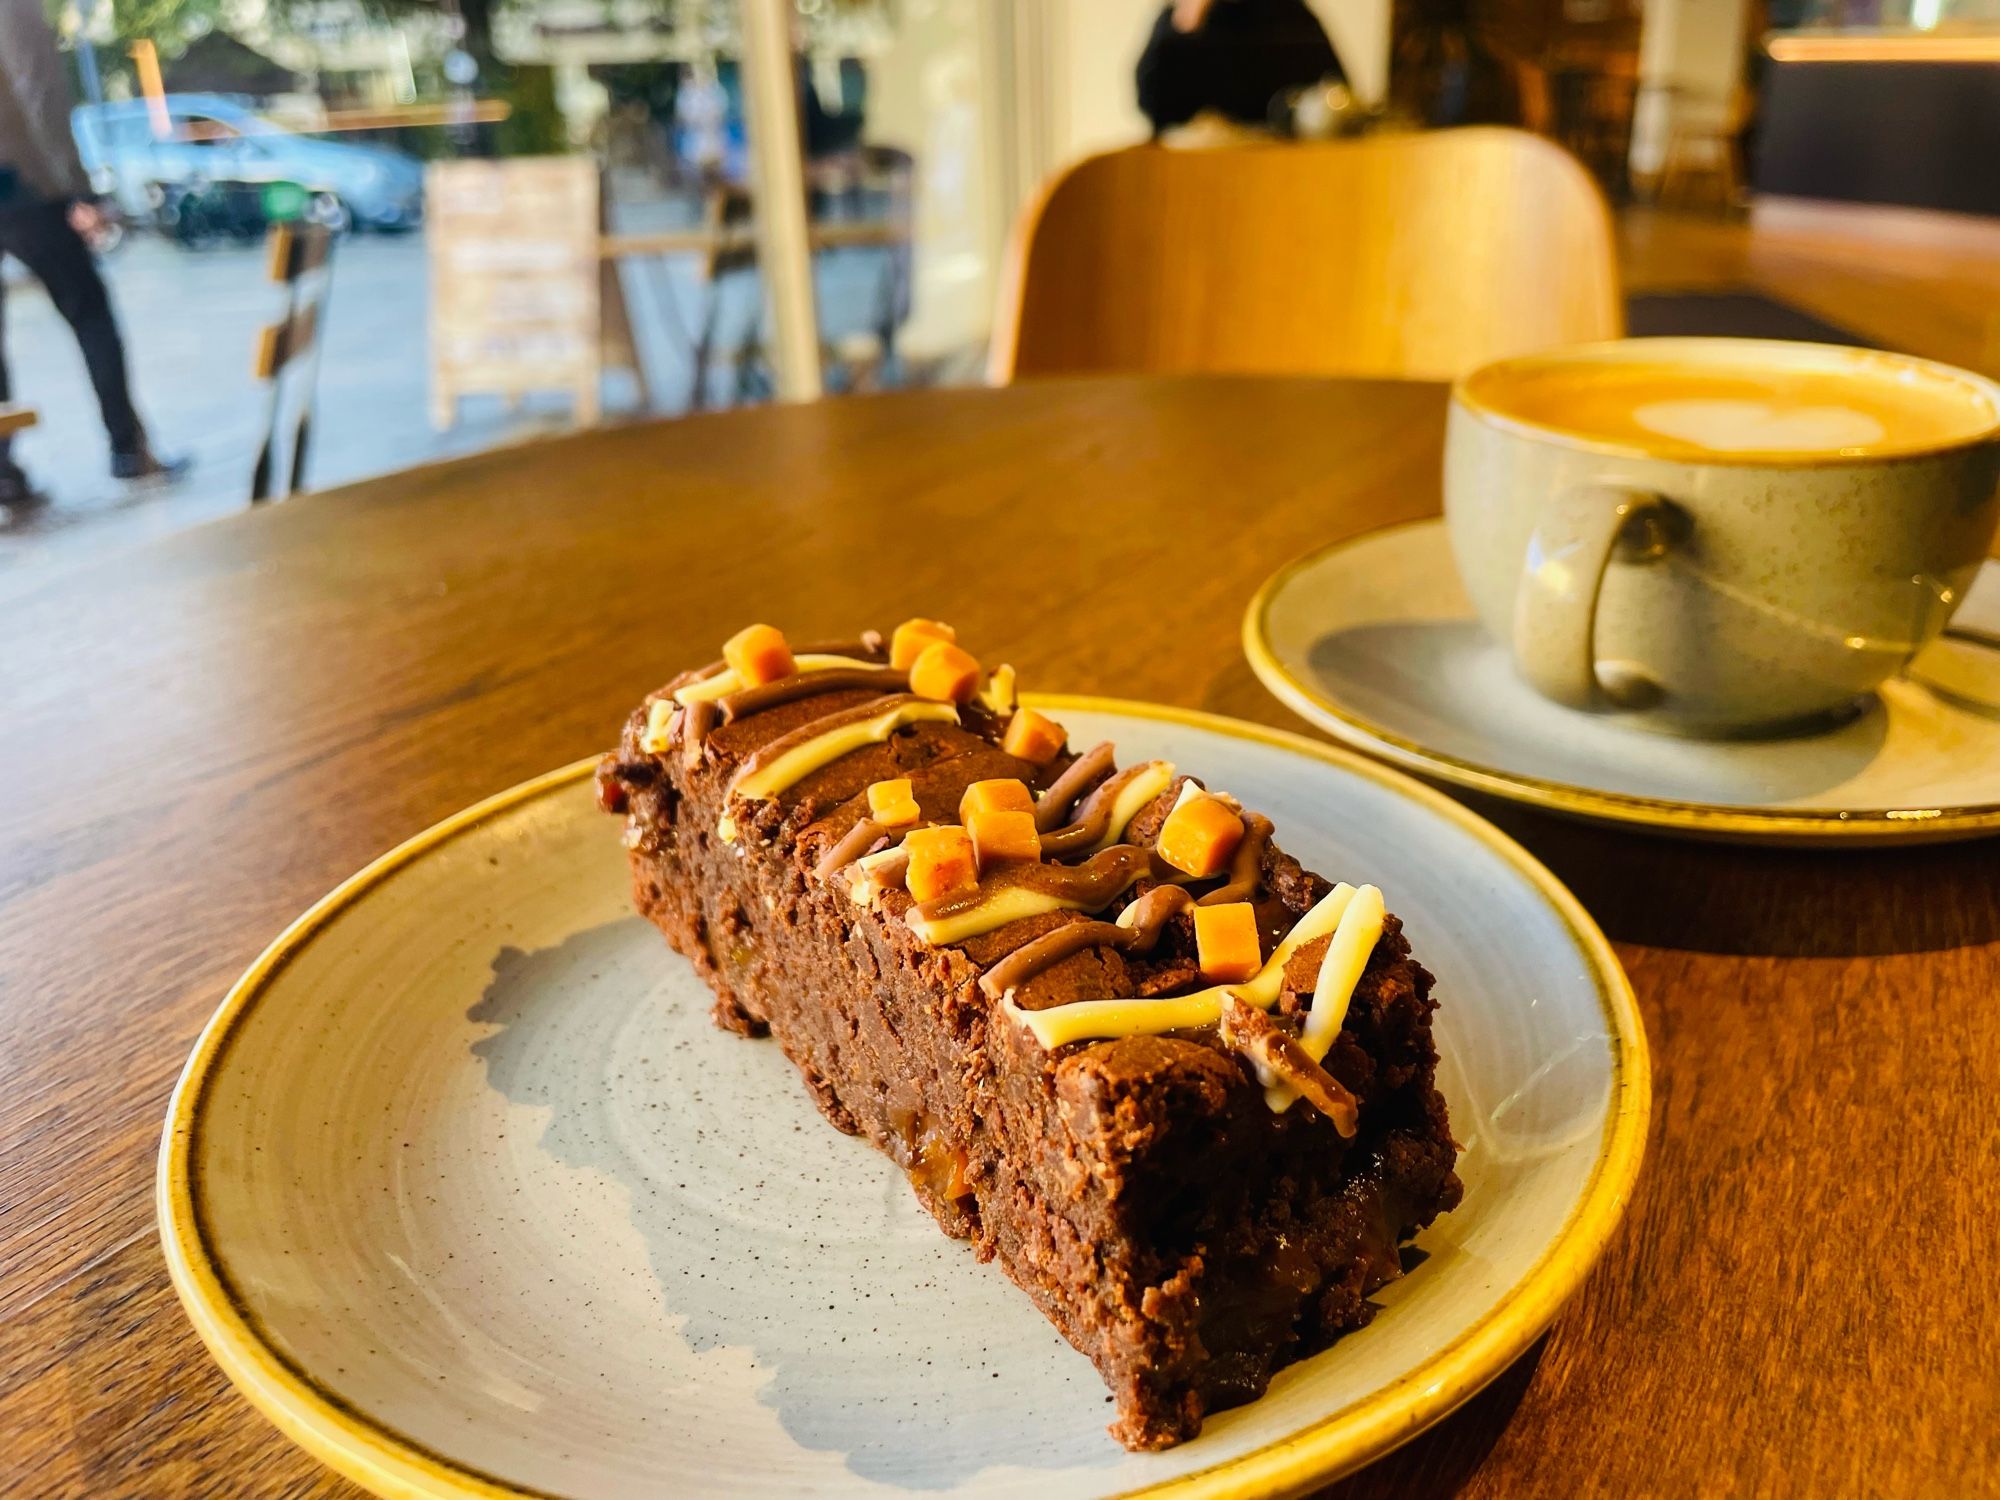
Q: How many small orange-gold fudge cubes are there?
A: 10